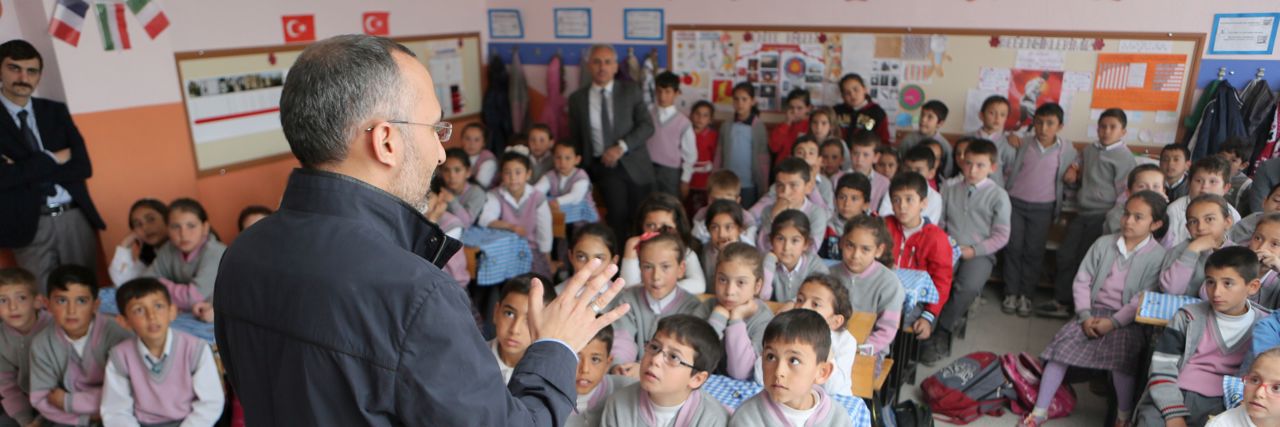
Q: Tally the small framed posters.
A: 4